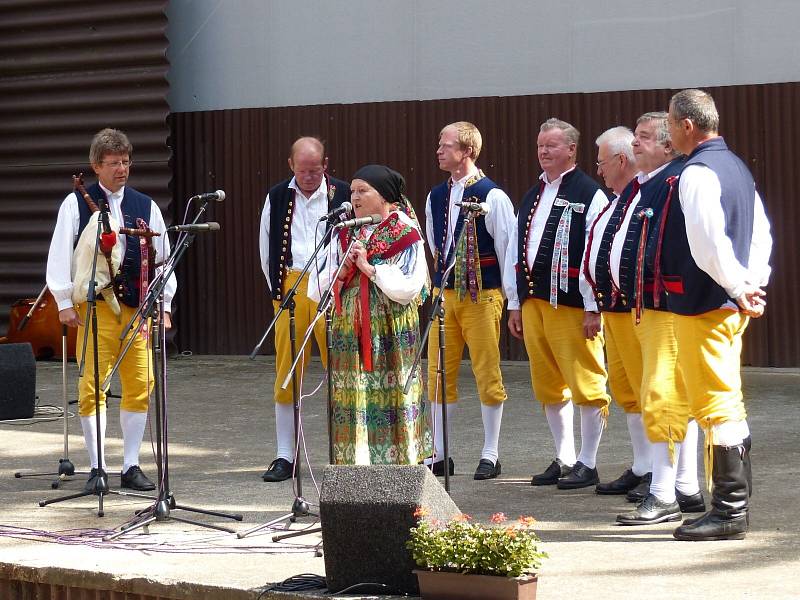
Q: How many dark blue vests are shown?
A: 7